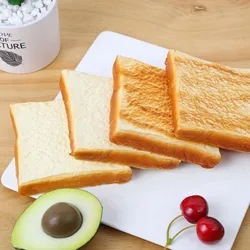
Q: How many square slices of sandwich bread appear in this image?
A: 4